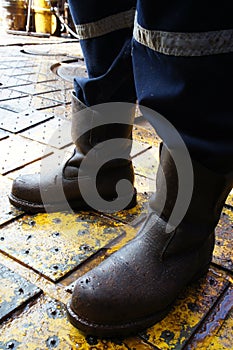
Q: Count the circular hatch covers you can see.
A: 2